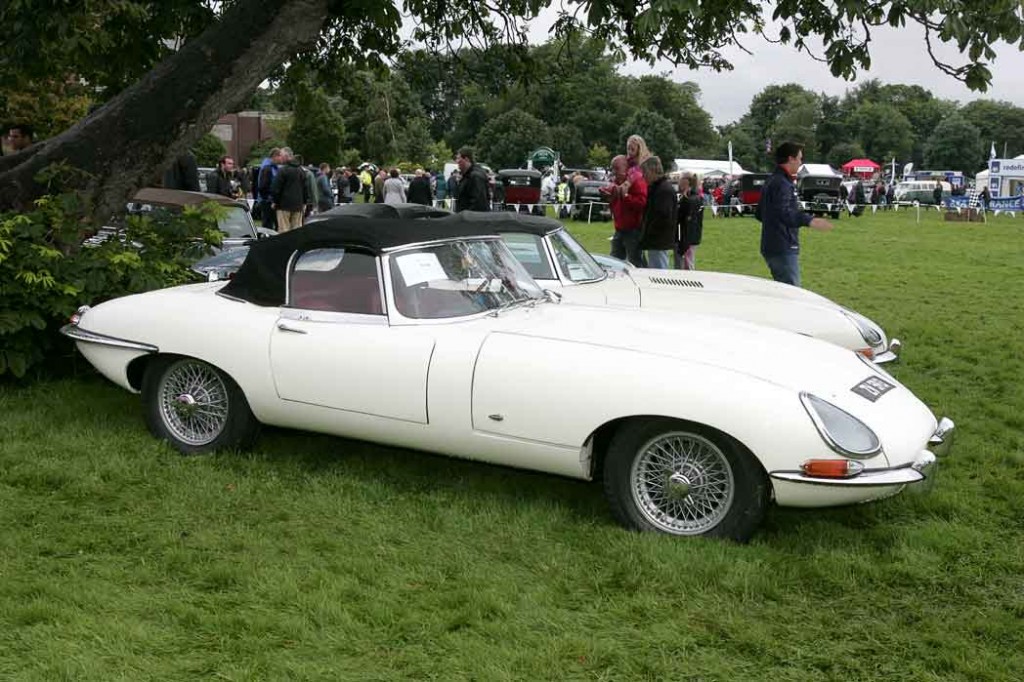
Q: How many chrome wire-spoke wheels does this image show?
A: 2